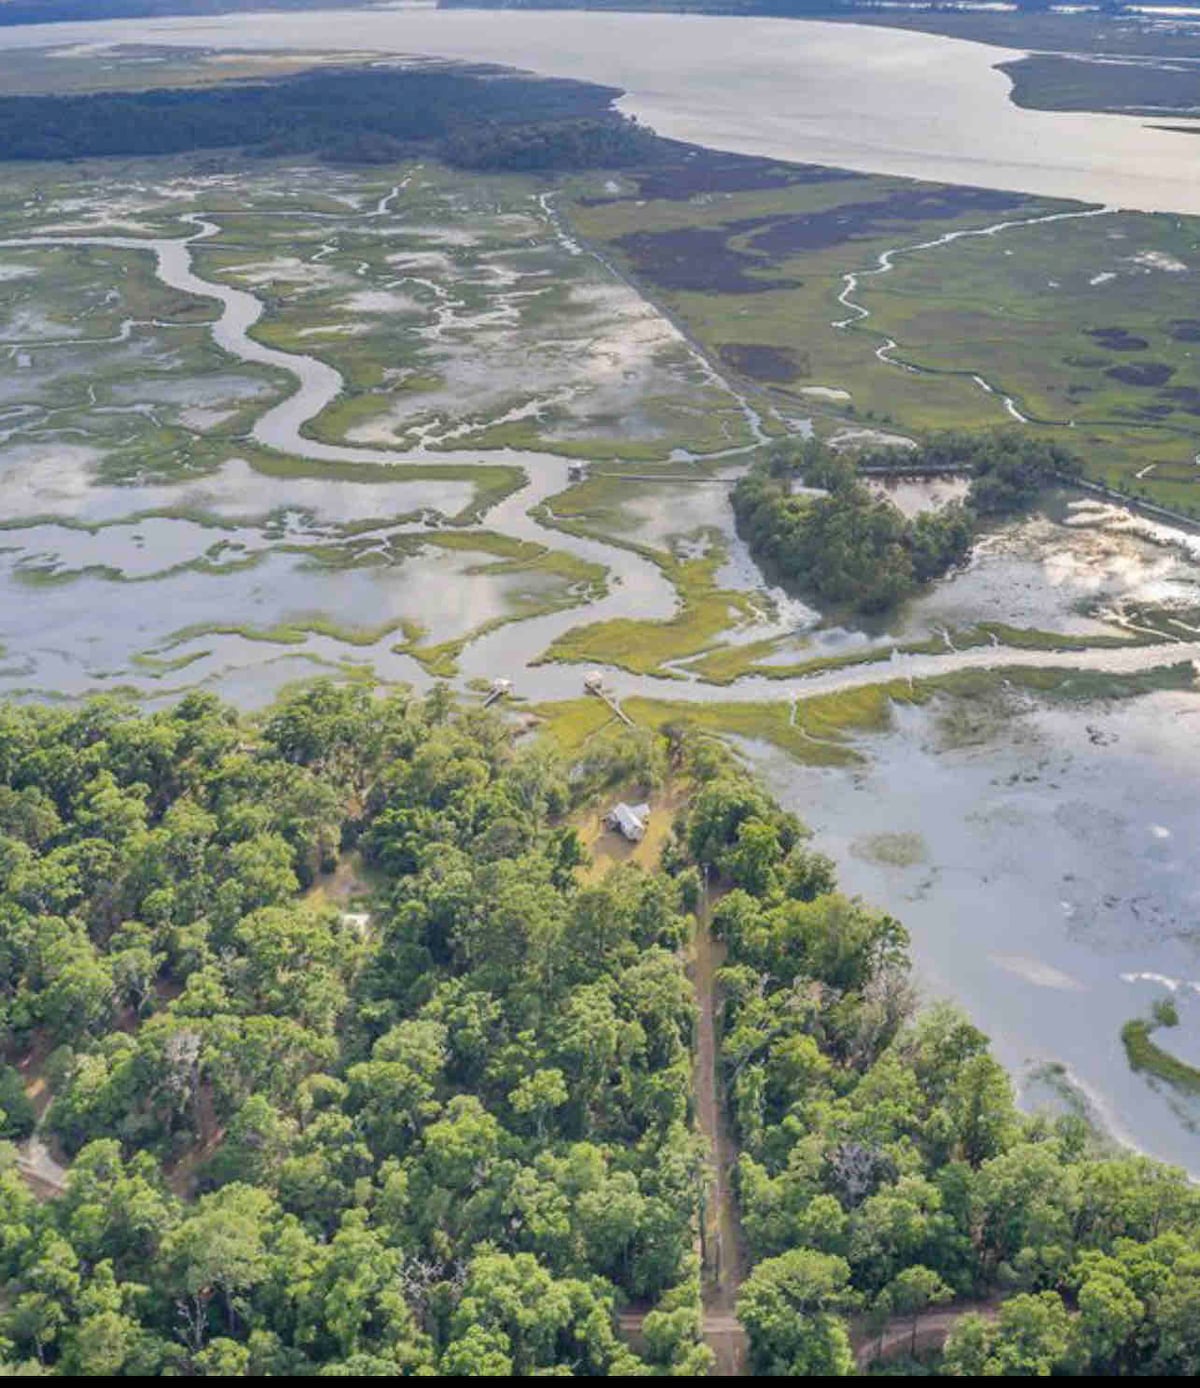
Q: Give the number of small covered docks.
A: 3